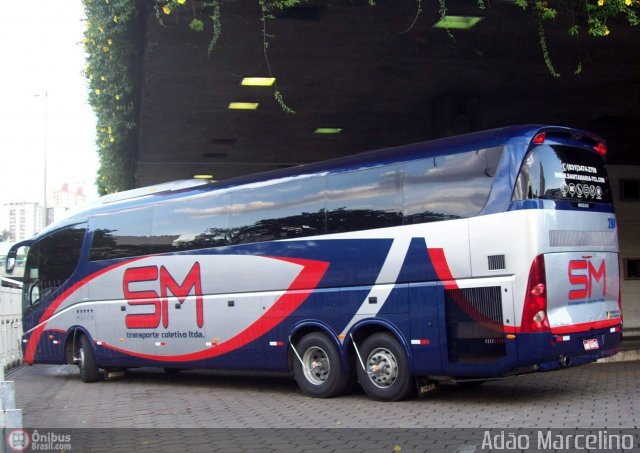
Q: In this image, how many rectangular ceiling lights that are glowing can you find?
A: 5